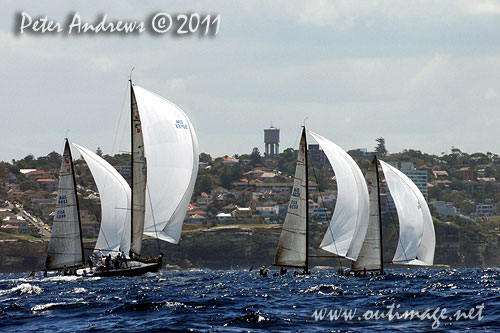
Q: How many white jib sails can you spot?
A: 4